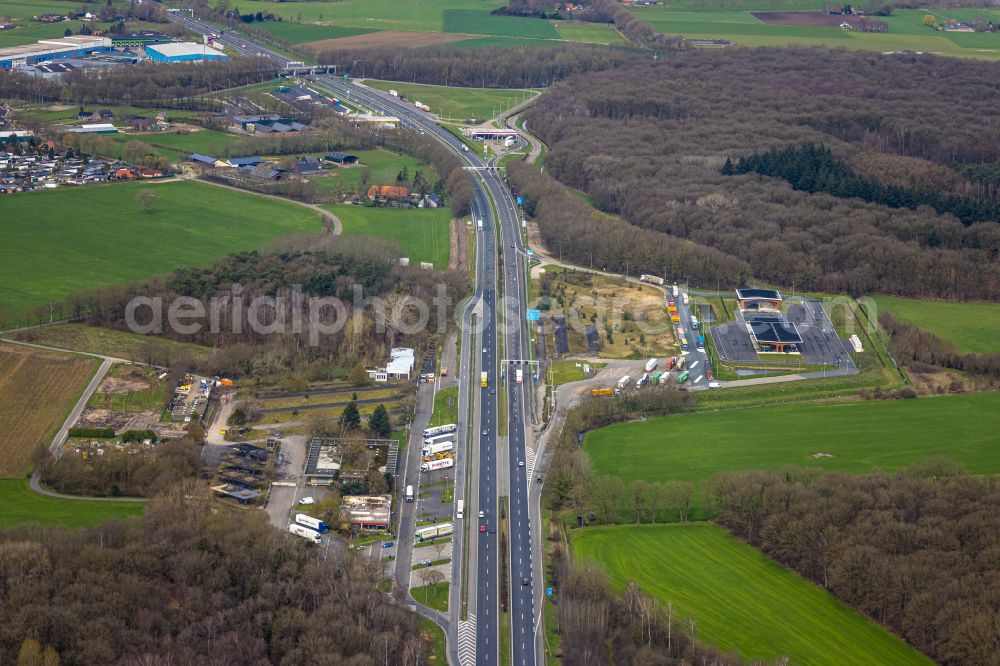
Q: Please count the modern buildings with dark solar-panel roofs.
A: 2